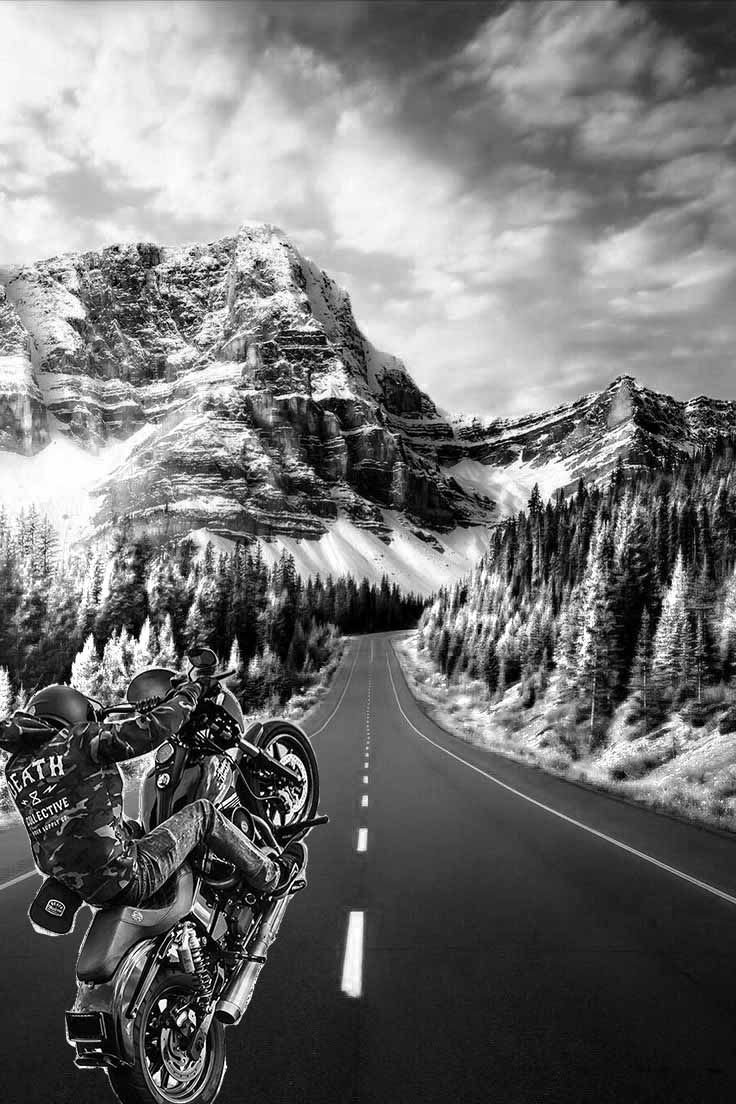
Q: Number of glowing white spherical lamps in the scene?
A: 0